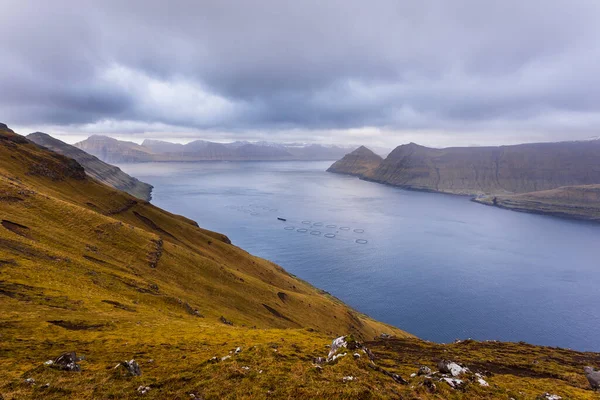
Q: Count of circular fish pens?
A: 10